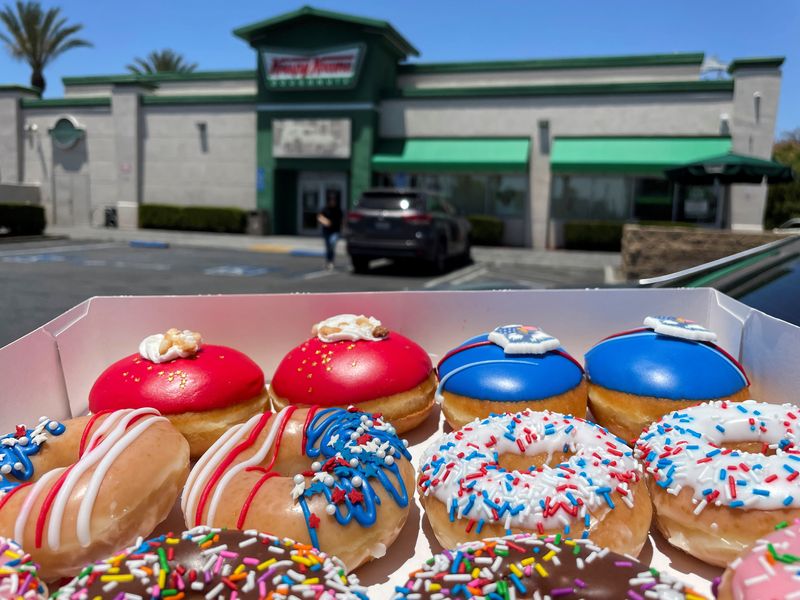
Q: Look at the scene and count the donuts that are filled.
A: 4